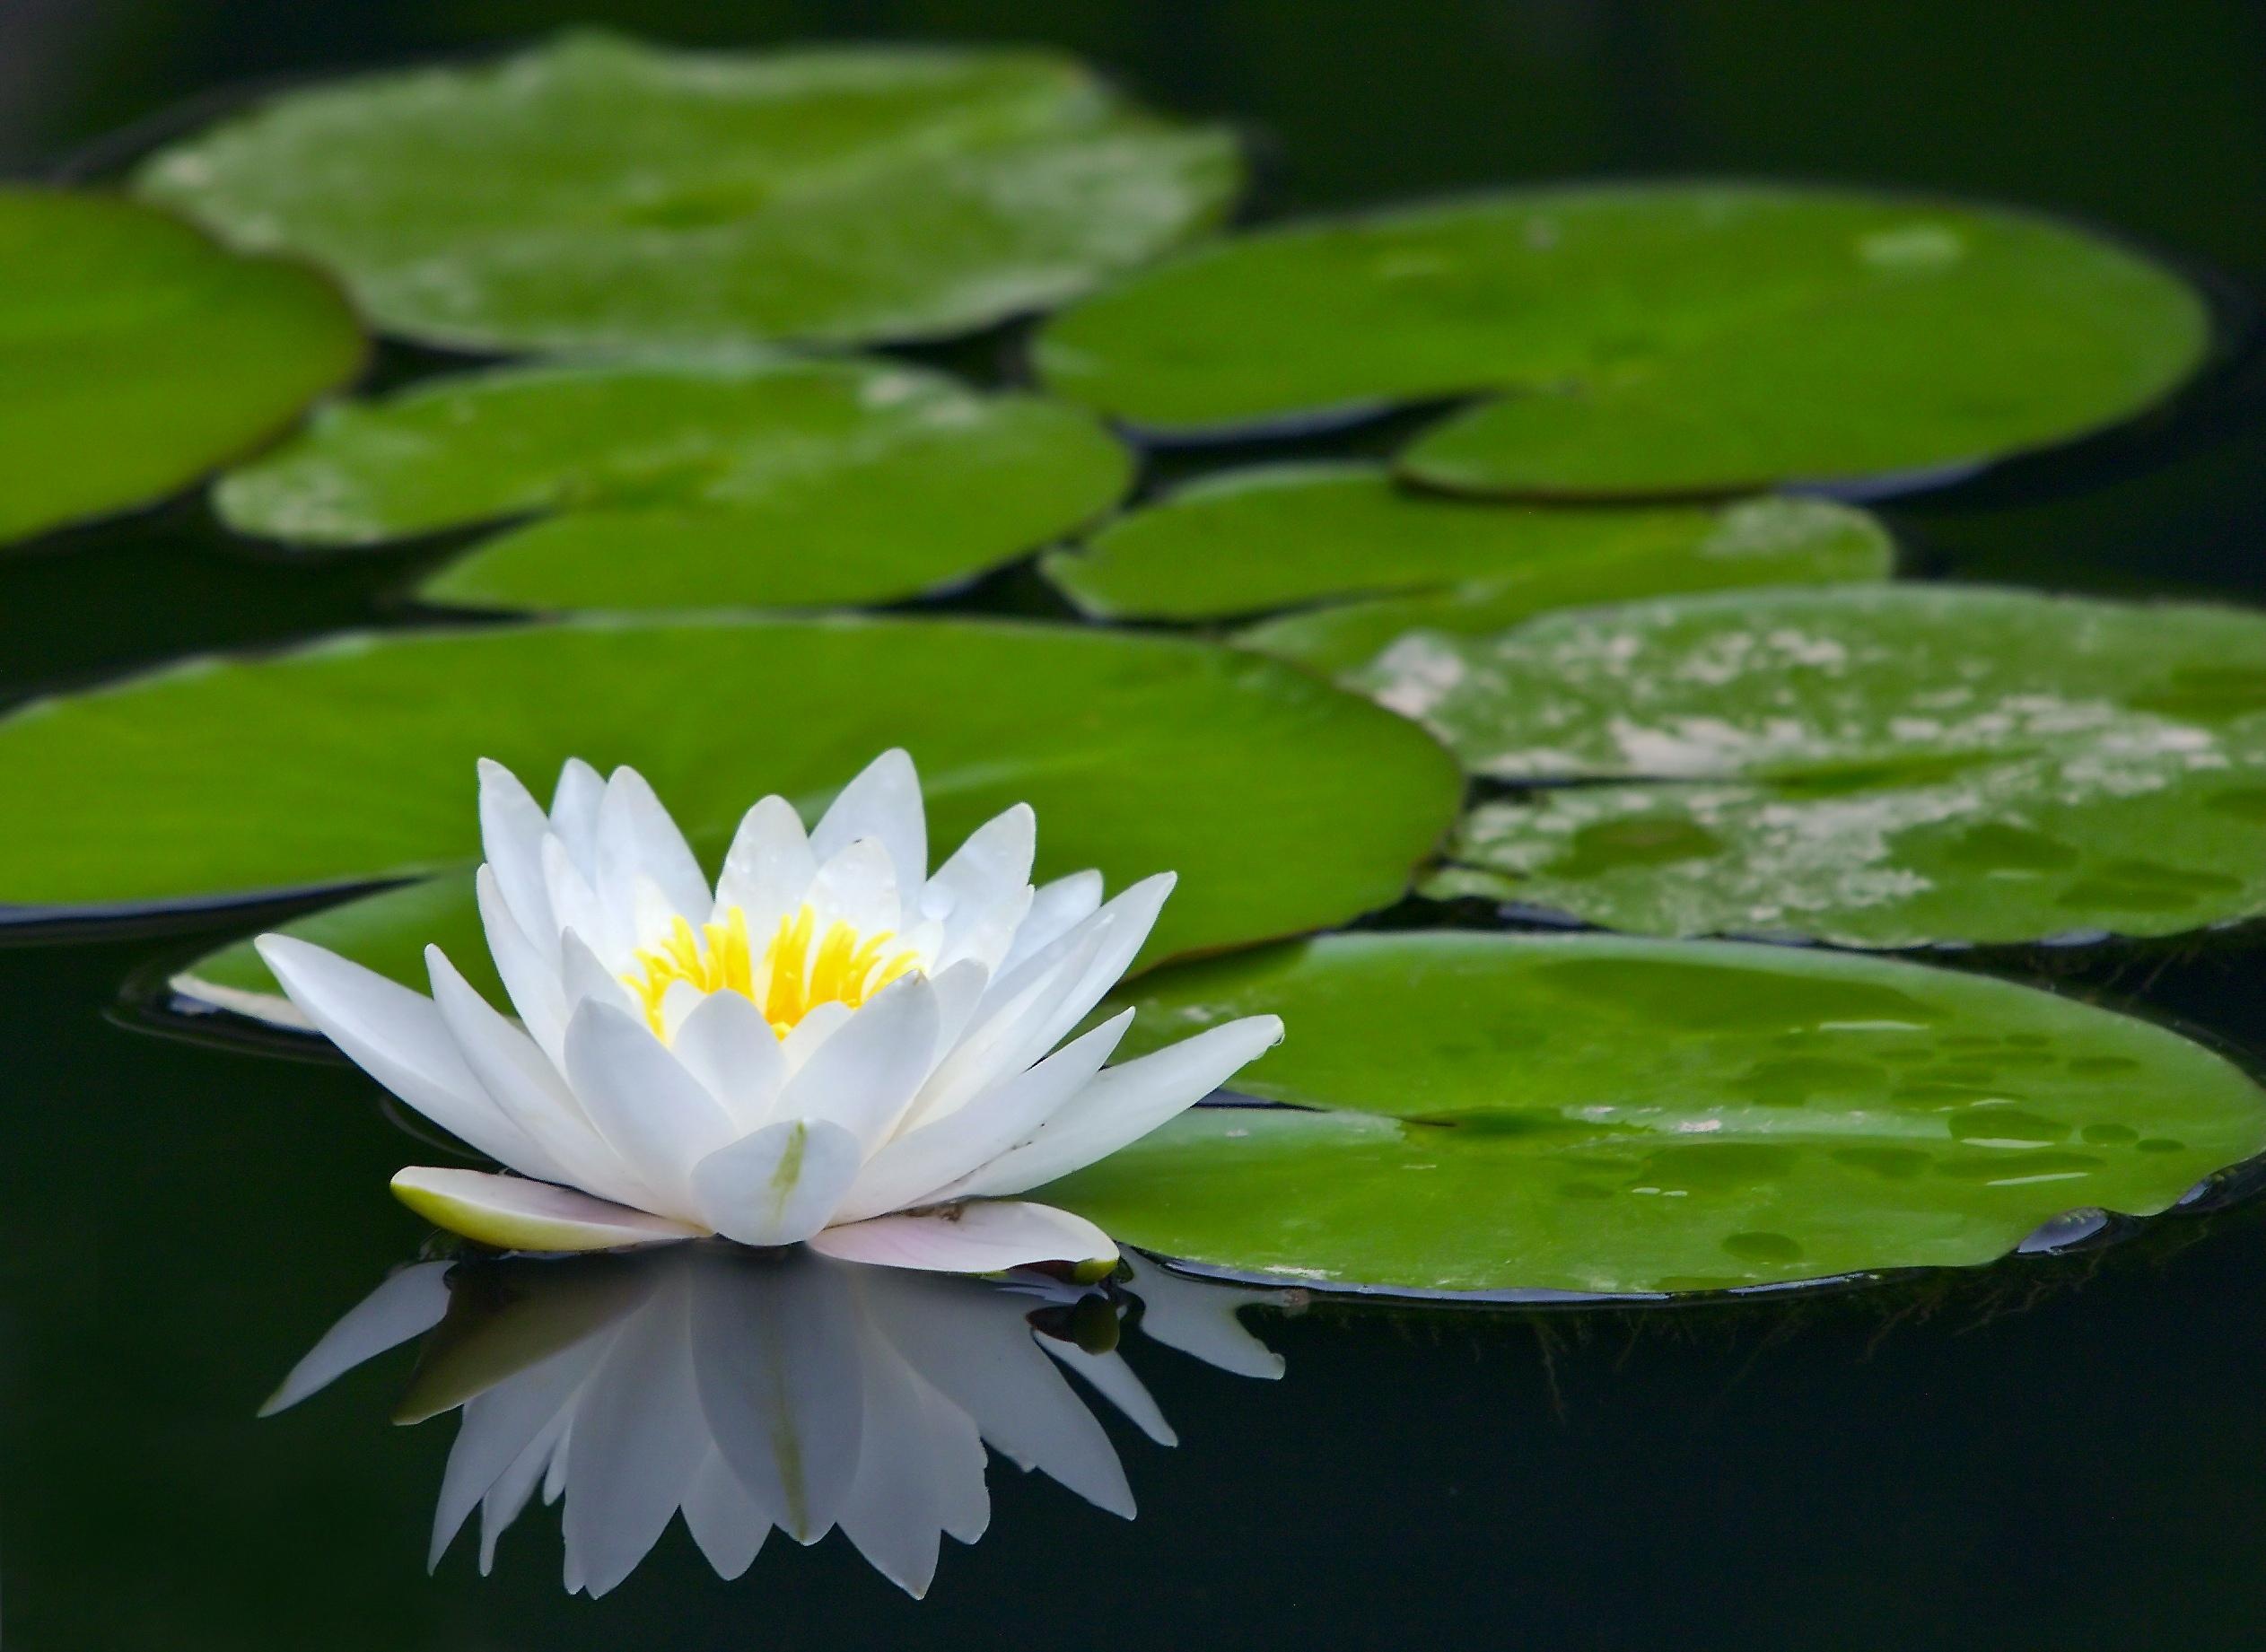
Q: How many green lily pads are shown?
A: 8